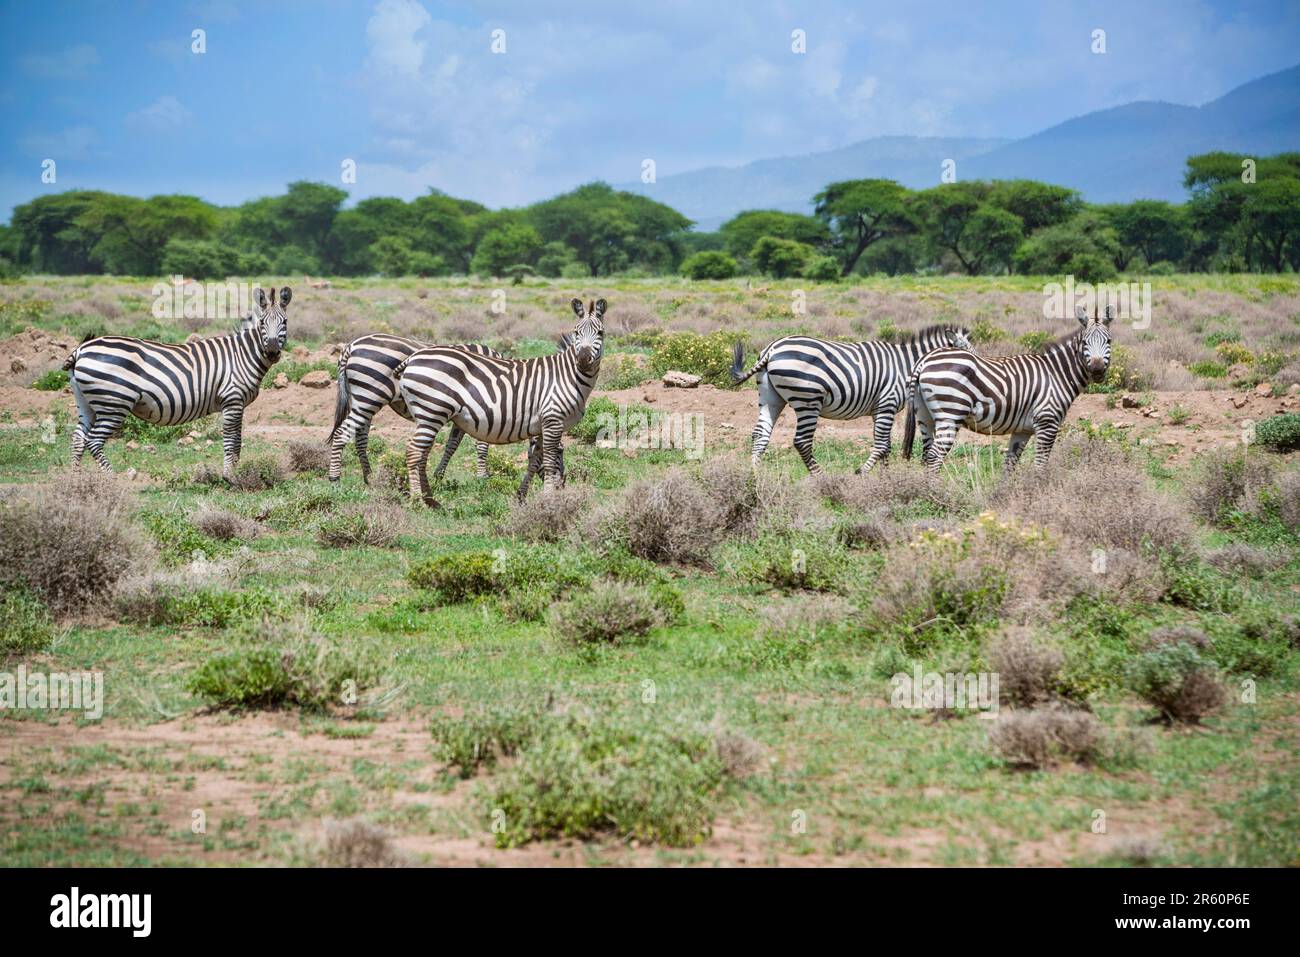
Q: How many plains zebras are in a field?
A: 5